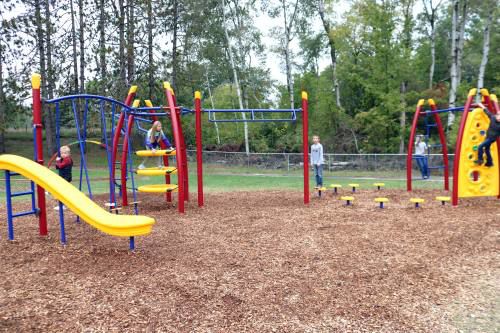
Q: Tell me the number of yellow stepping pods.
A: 8